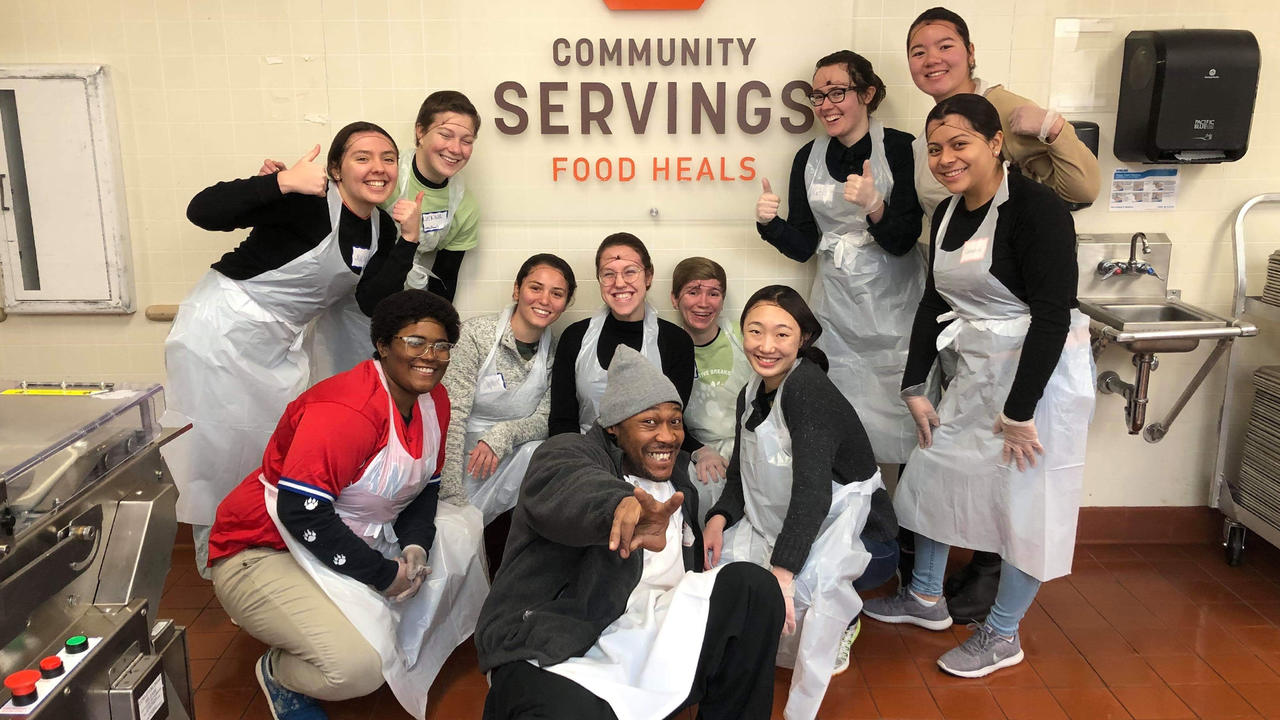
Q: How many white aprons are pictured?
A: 11